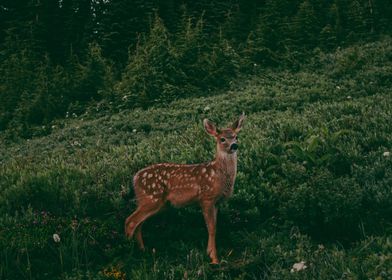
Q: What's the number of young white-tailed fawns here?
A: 1